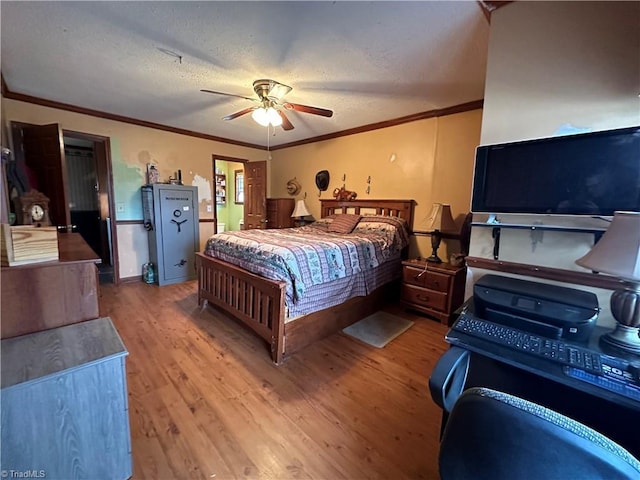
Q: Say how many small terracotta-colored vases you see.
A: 0